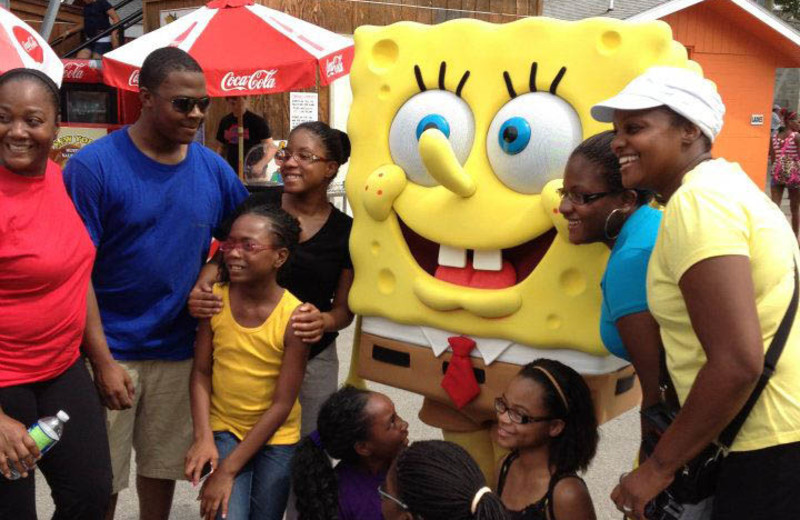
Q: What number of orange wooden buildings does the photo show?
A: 1